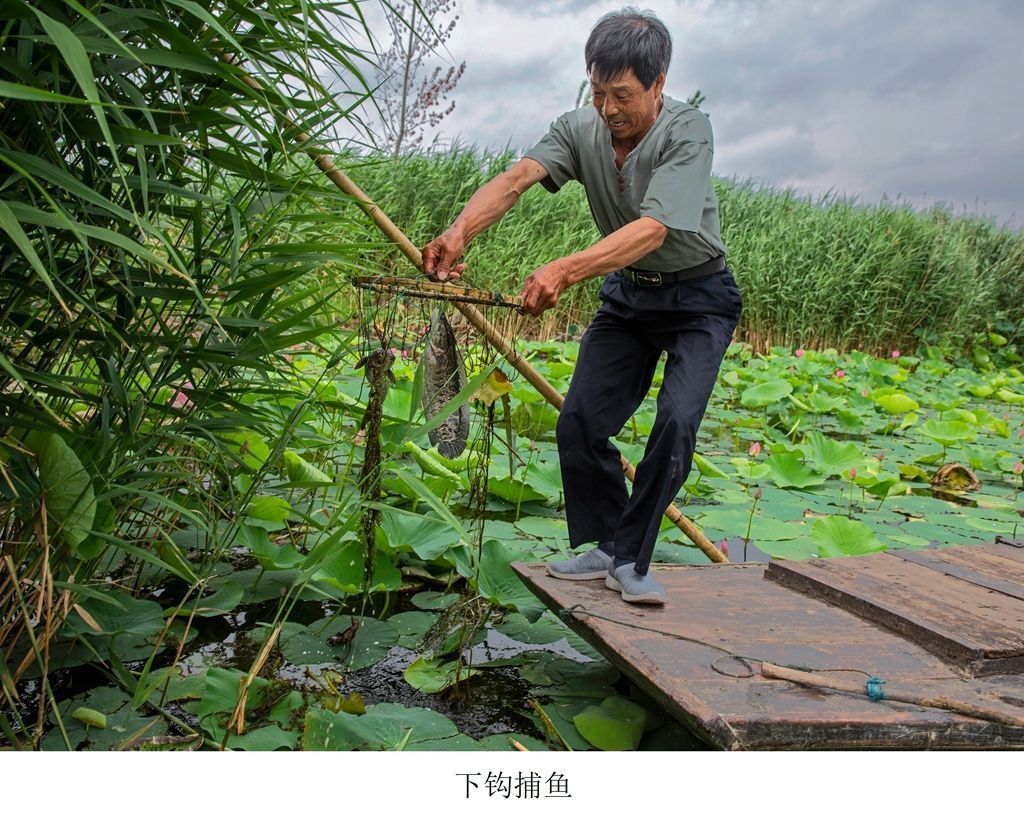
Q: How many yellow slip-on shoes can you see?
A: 0